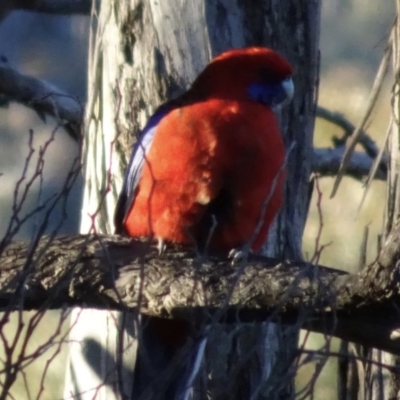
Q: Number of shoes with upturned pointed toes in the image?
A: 0